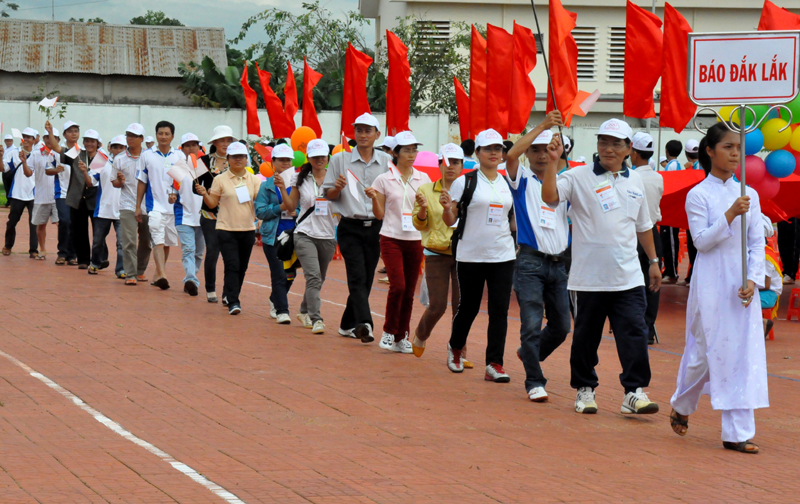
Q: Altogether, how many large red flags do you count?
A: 14